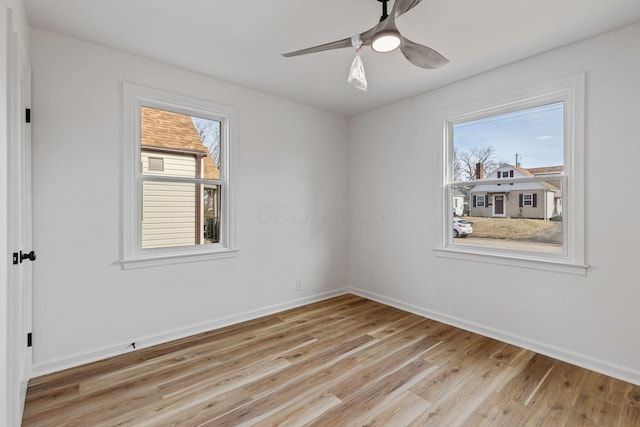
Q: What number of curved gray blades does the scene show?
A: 3